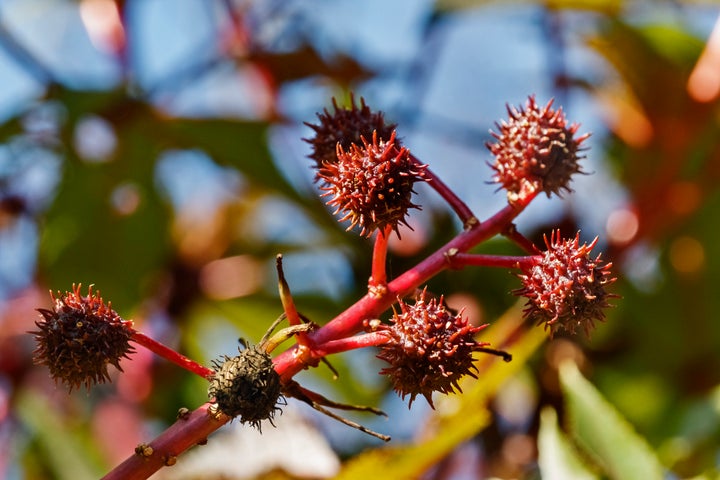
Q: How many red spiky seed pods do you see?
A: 6